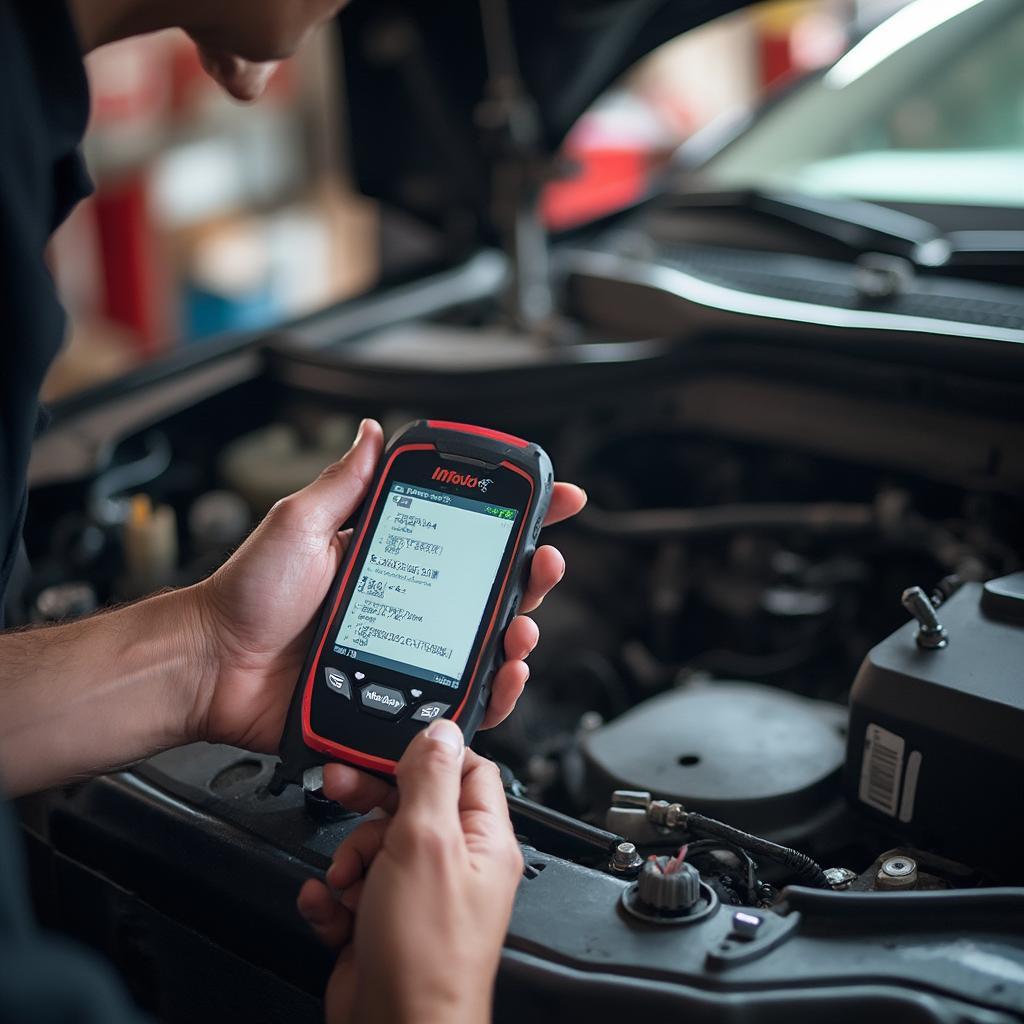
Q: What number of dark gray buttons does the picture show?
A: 3